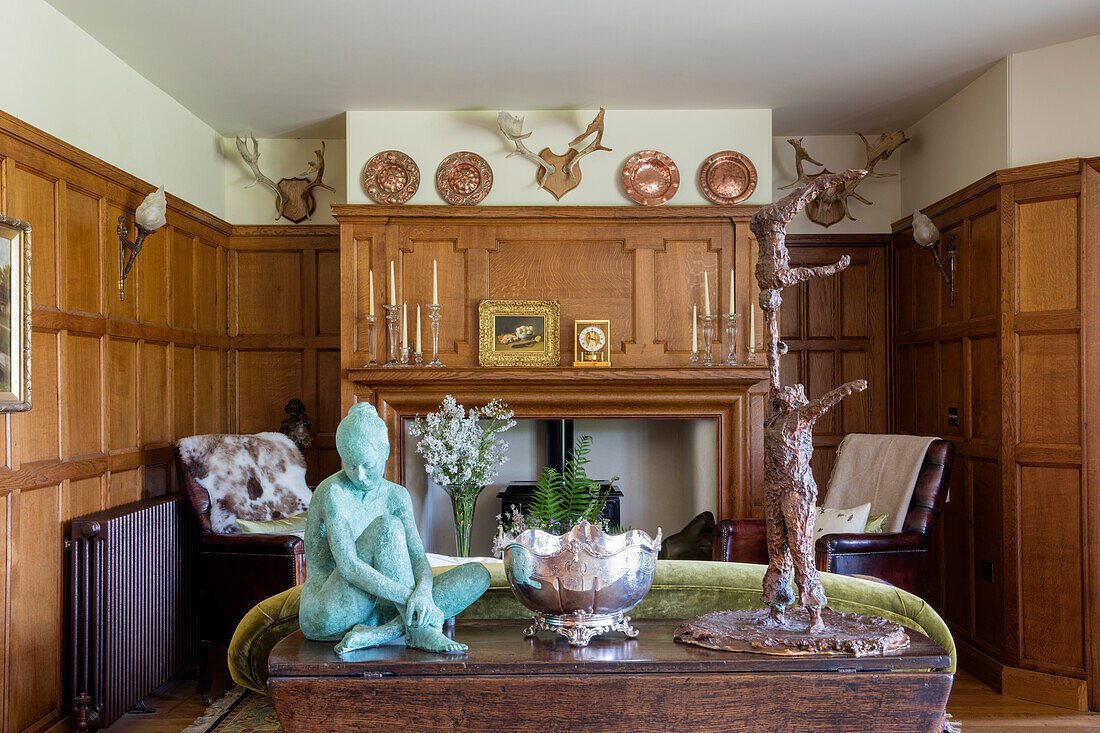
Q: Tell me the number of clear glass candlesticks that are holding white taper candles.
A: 9